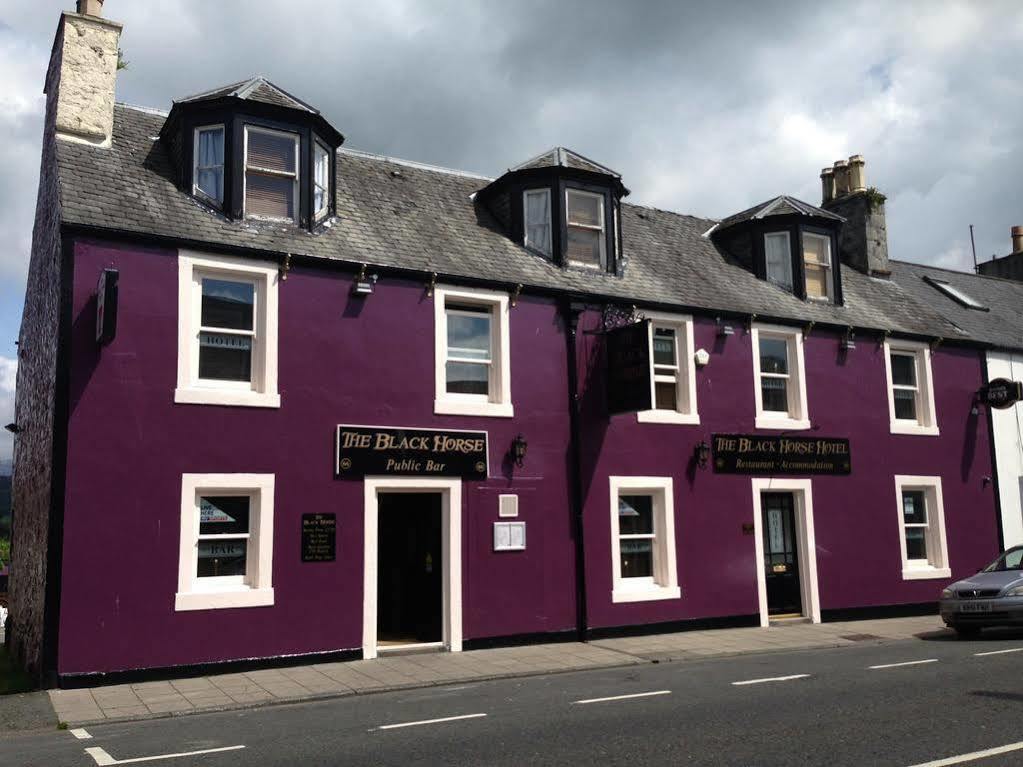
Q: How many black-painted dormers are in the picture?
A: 3